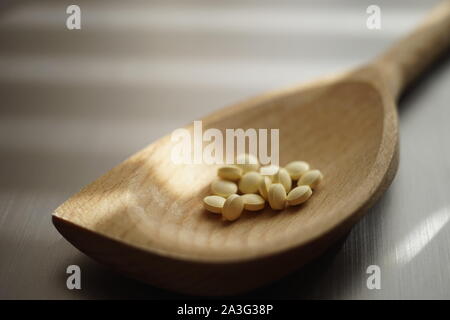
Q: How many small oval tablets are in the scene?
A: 14